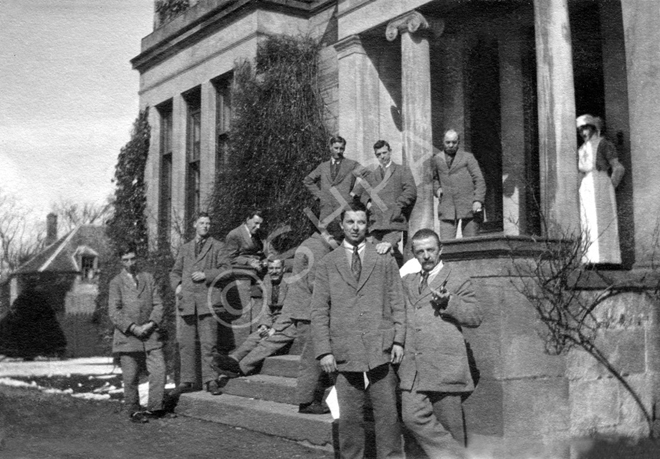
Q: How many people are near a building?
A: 11